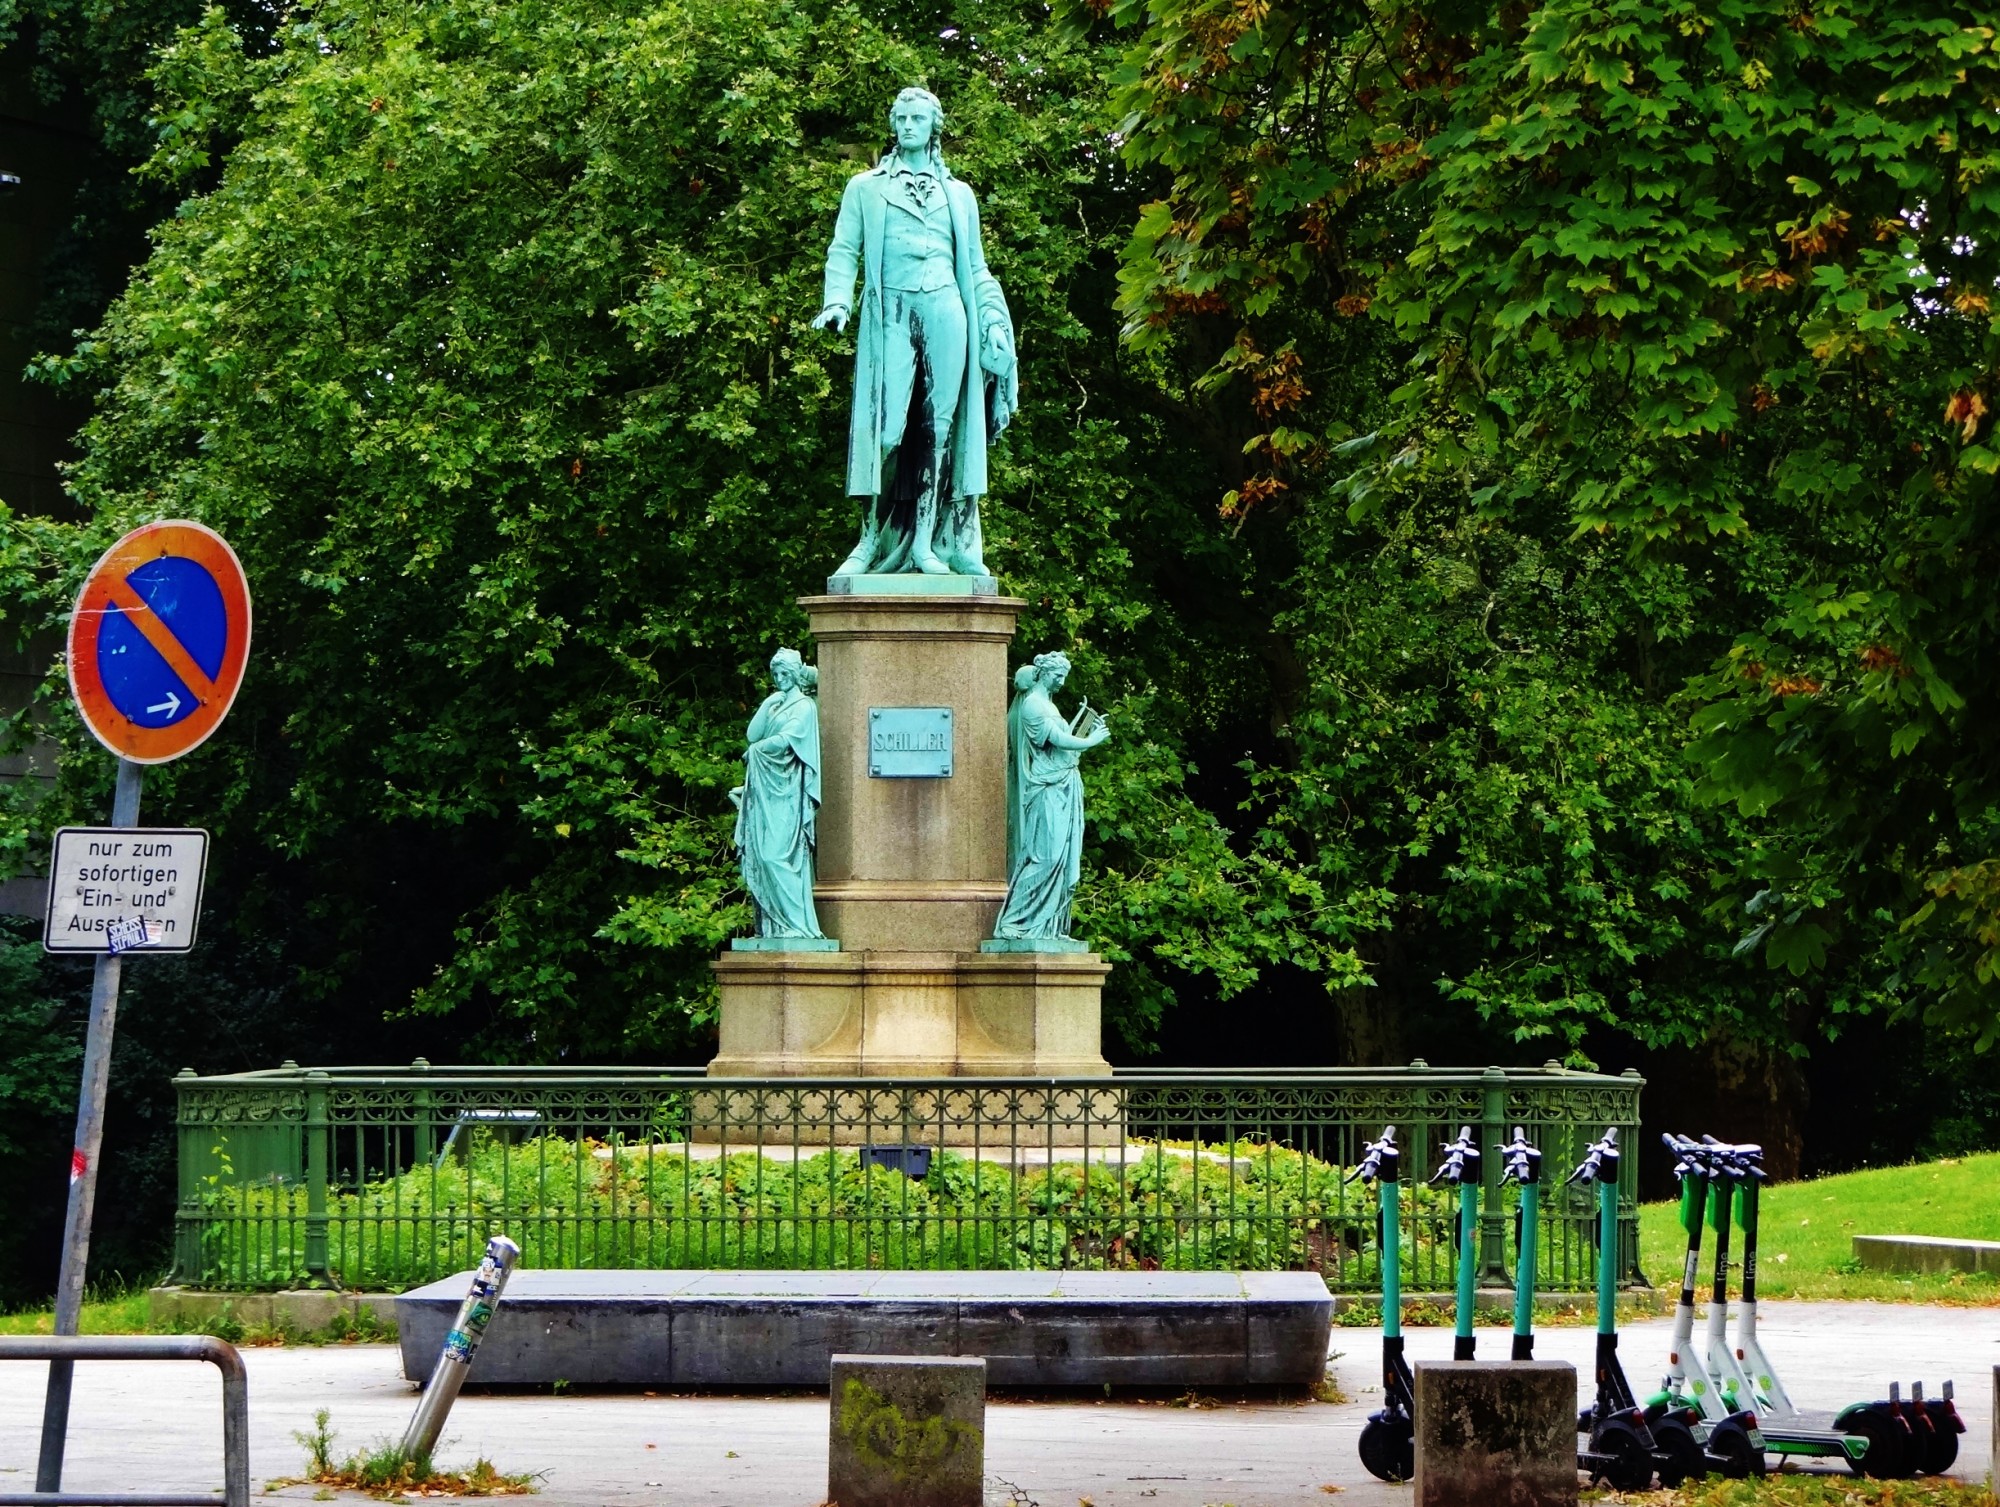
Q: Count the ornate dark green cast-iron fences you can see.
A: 1